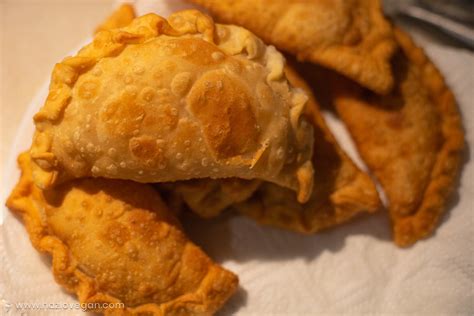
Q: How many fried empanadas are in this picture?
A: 5